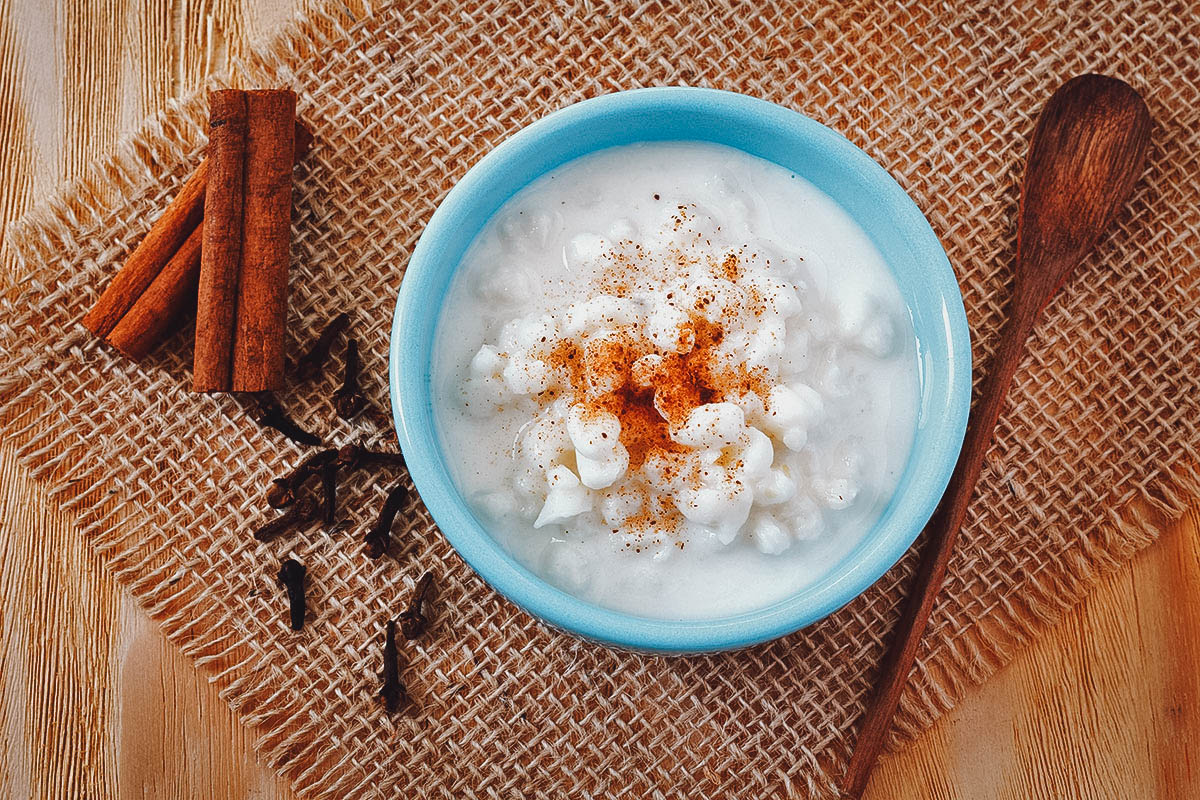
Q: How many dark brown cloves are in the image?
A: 11